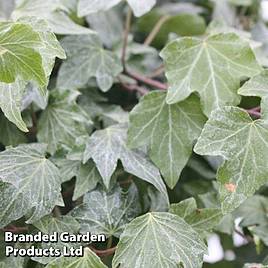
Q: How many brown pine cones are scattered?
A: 0